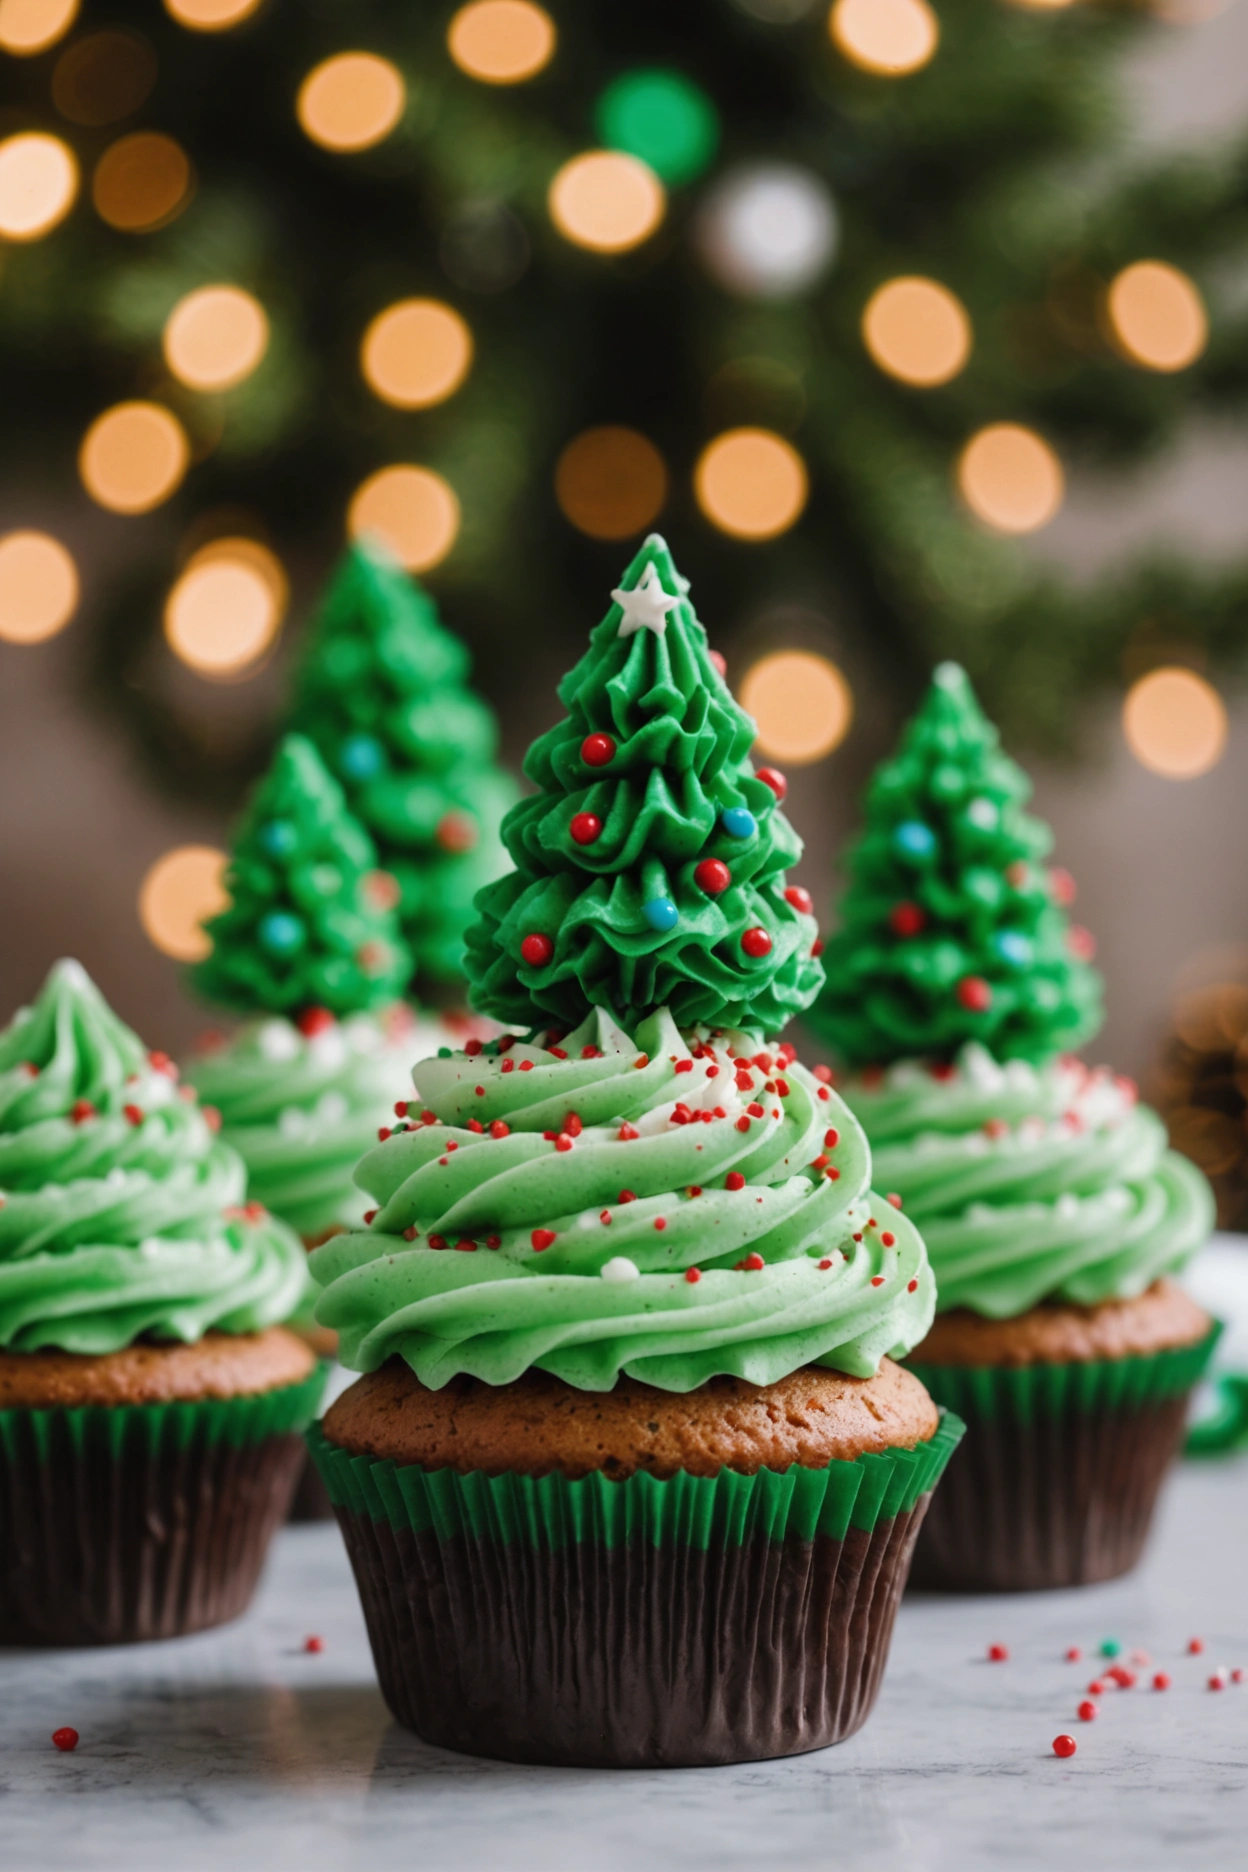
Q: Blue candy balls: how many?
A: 7